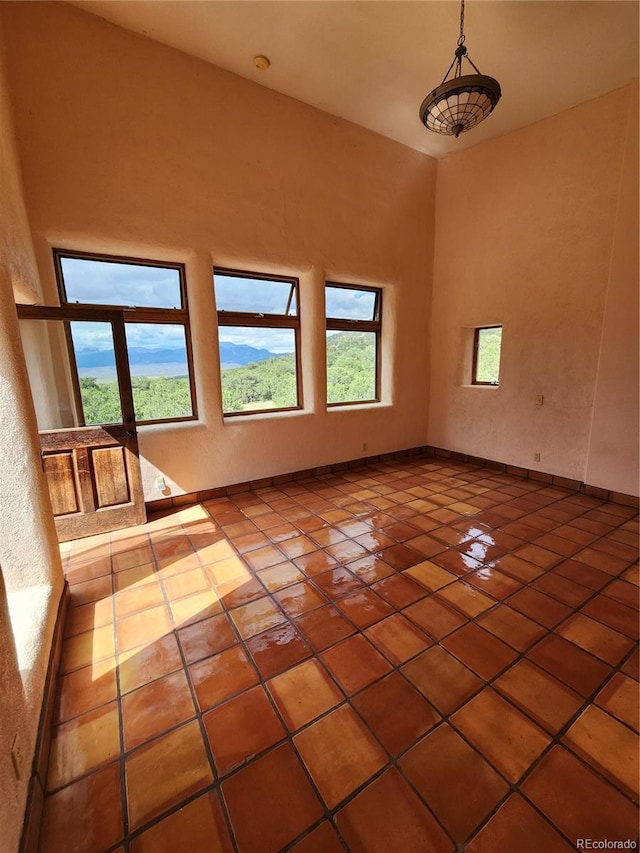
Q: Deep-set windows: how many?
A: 4